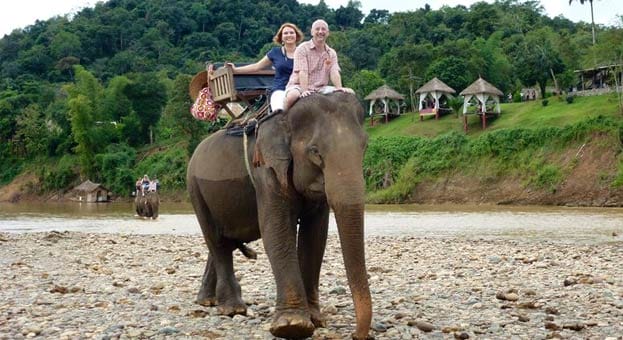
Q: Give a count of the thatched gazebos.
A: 3